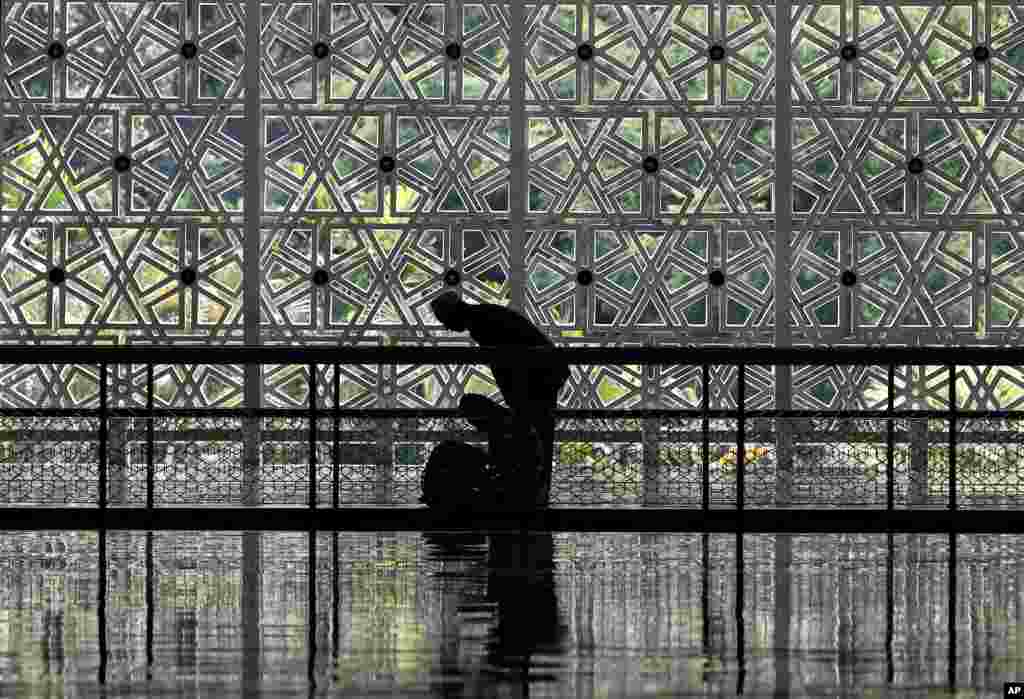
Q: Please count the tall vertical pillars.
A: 3